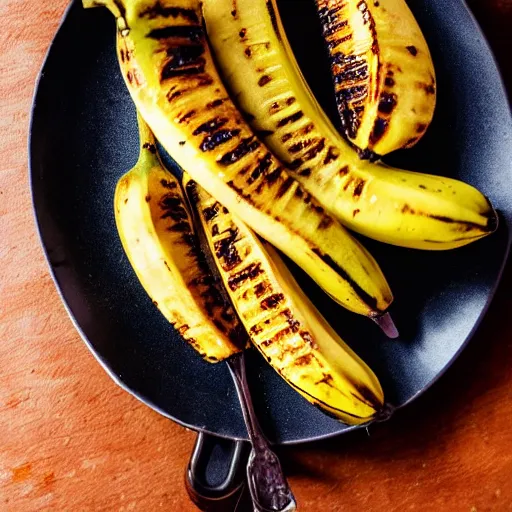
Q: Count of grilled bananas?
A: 5